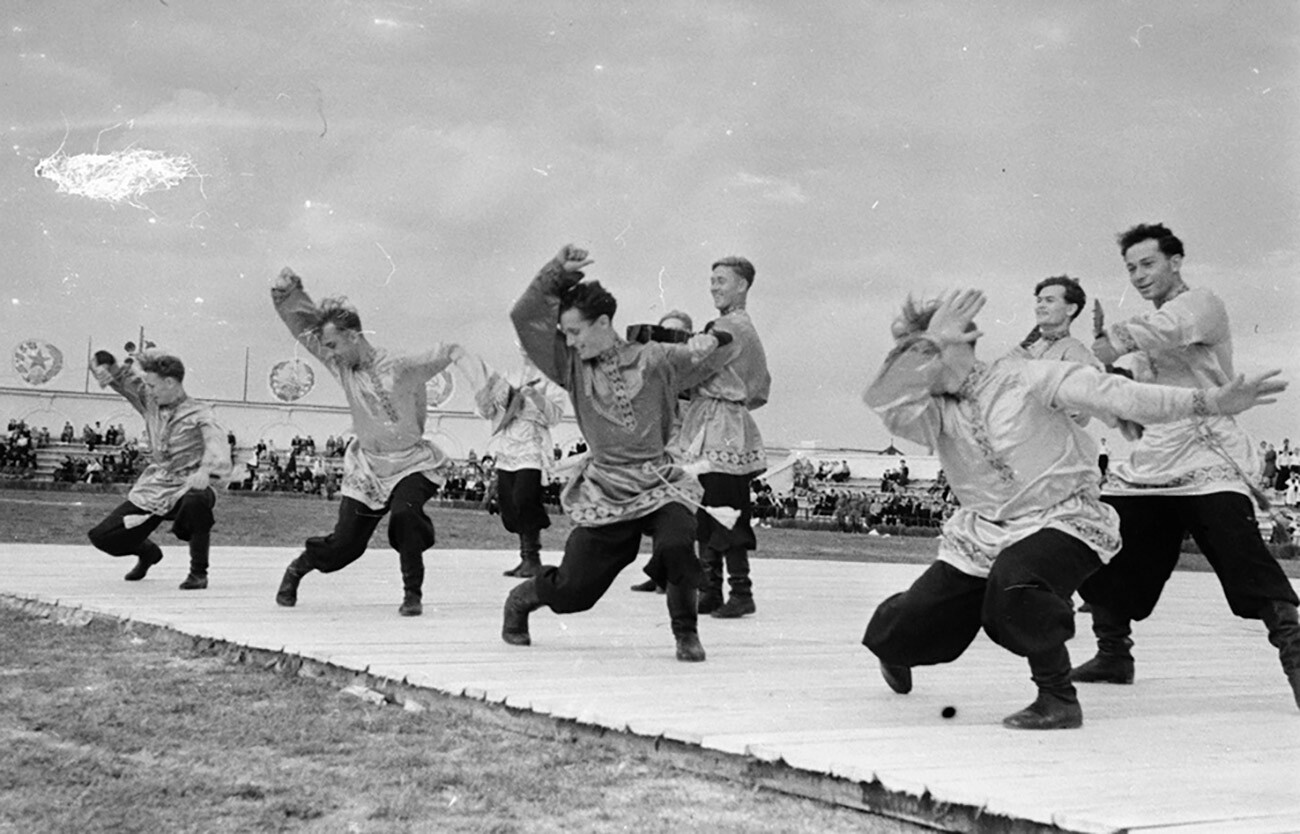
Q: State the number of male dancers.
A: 9